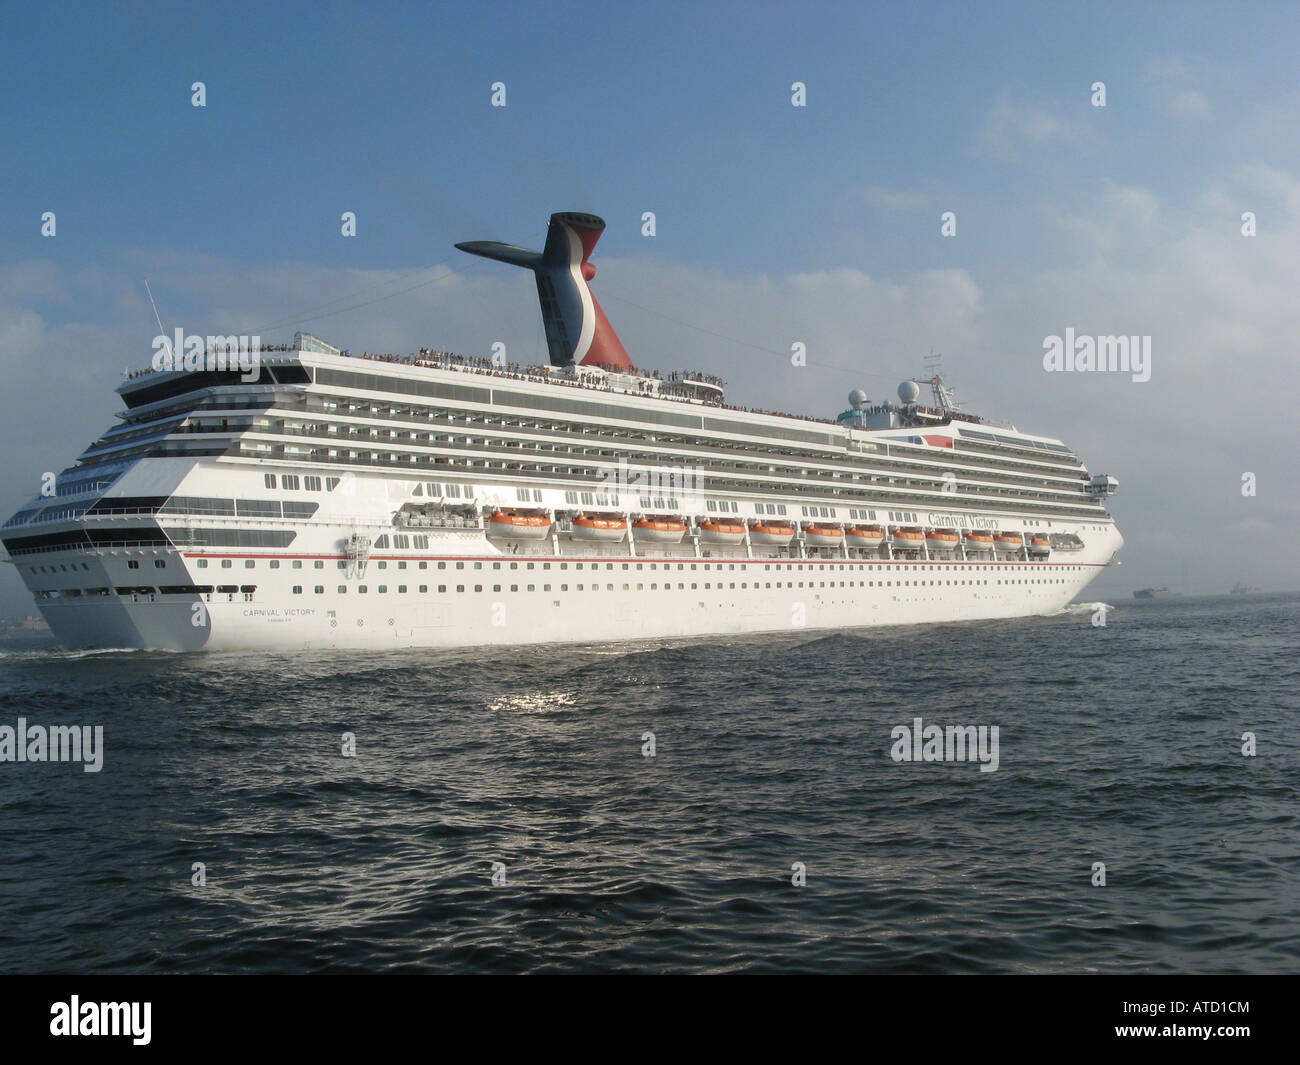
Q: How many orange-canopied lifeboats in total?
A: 12